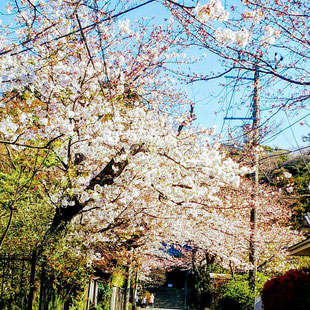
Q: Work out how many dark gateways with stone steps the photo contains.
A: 1